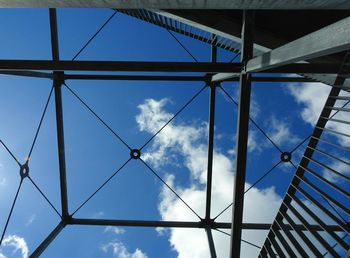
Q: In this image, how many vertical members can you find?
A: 3